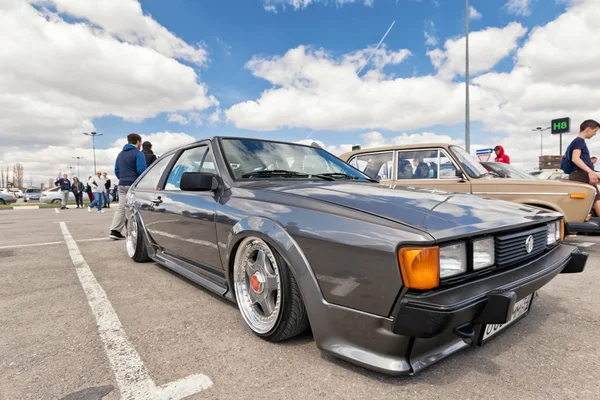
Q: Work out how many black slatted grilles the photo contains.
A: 1